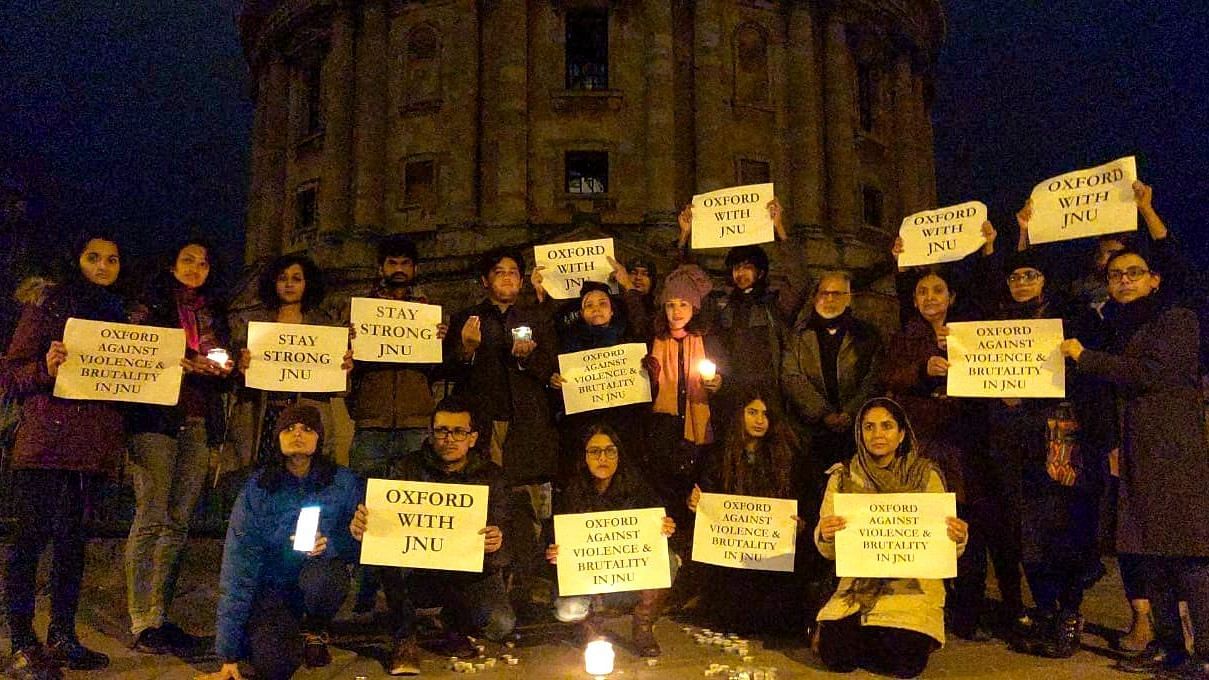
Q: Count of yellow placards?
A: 13